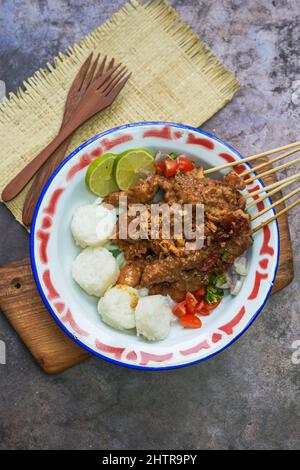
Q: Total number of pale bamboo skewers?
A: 7